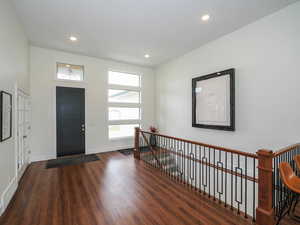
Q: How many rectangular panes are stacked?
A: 4